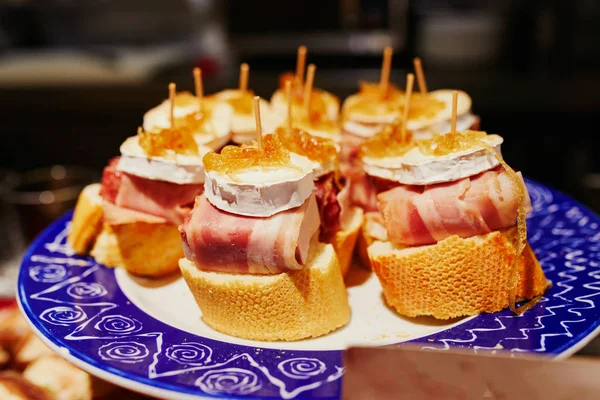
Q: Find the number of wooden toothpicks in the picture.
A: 11